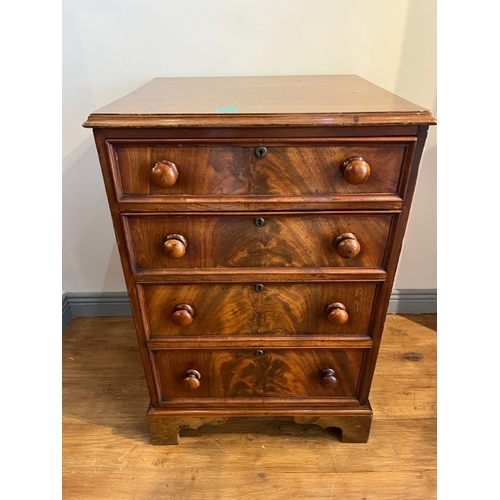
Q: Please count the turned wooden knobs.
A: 8